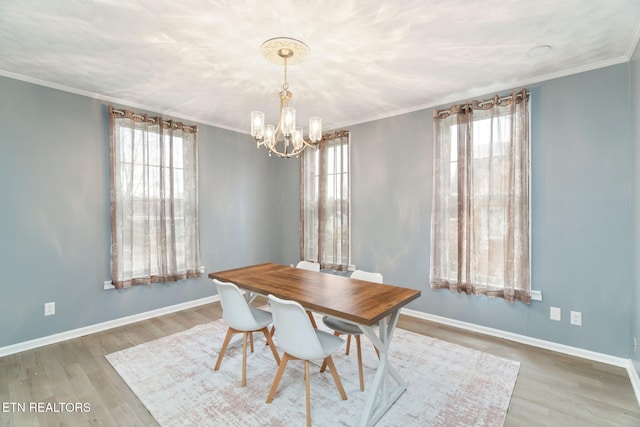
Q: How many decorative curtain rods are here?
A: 3